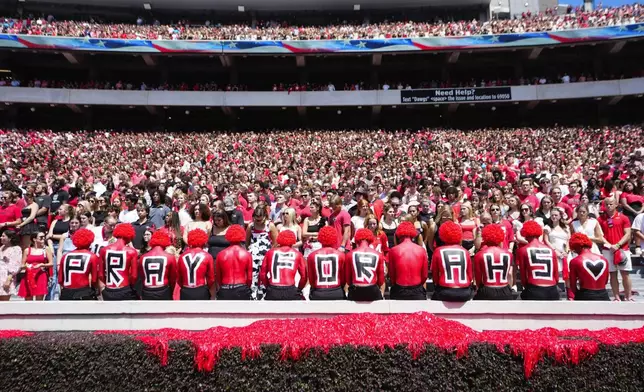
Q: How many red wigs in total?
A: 13